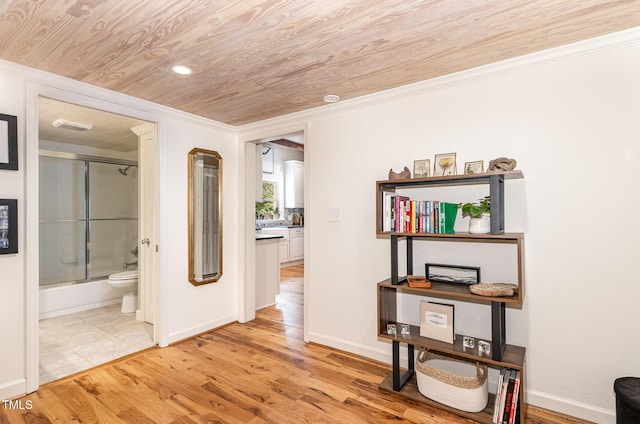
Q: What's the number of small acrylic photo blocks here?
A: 4